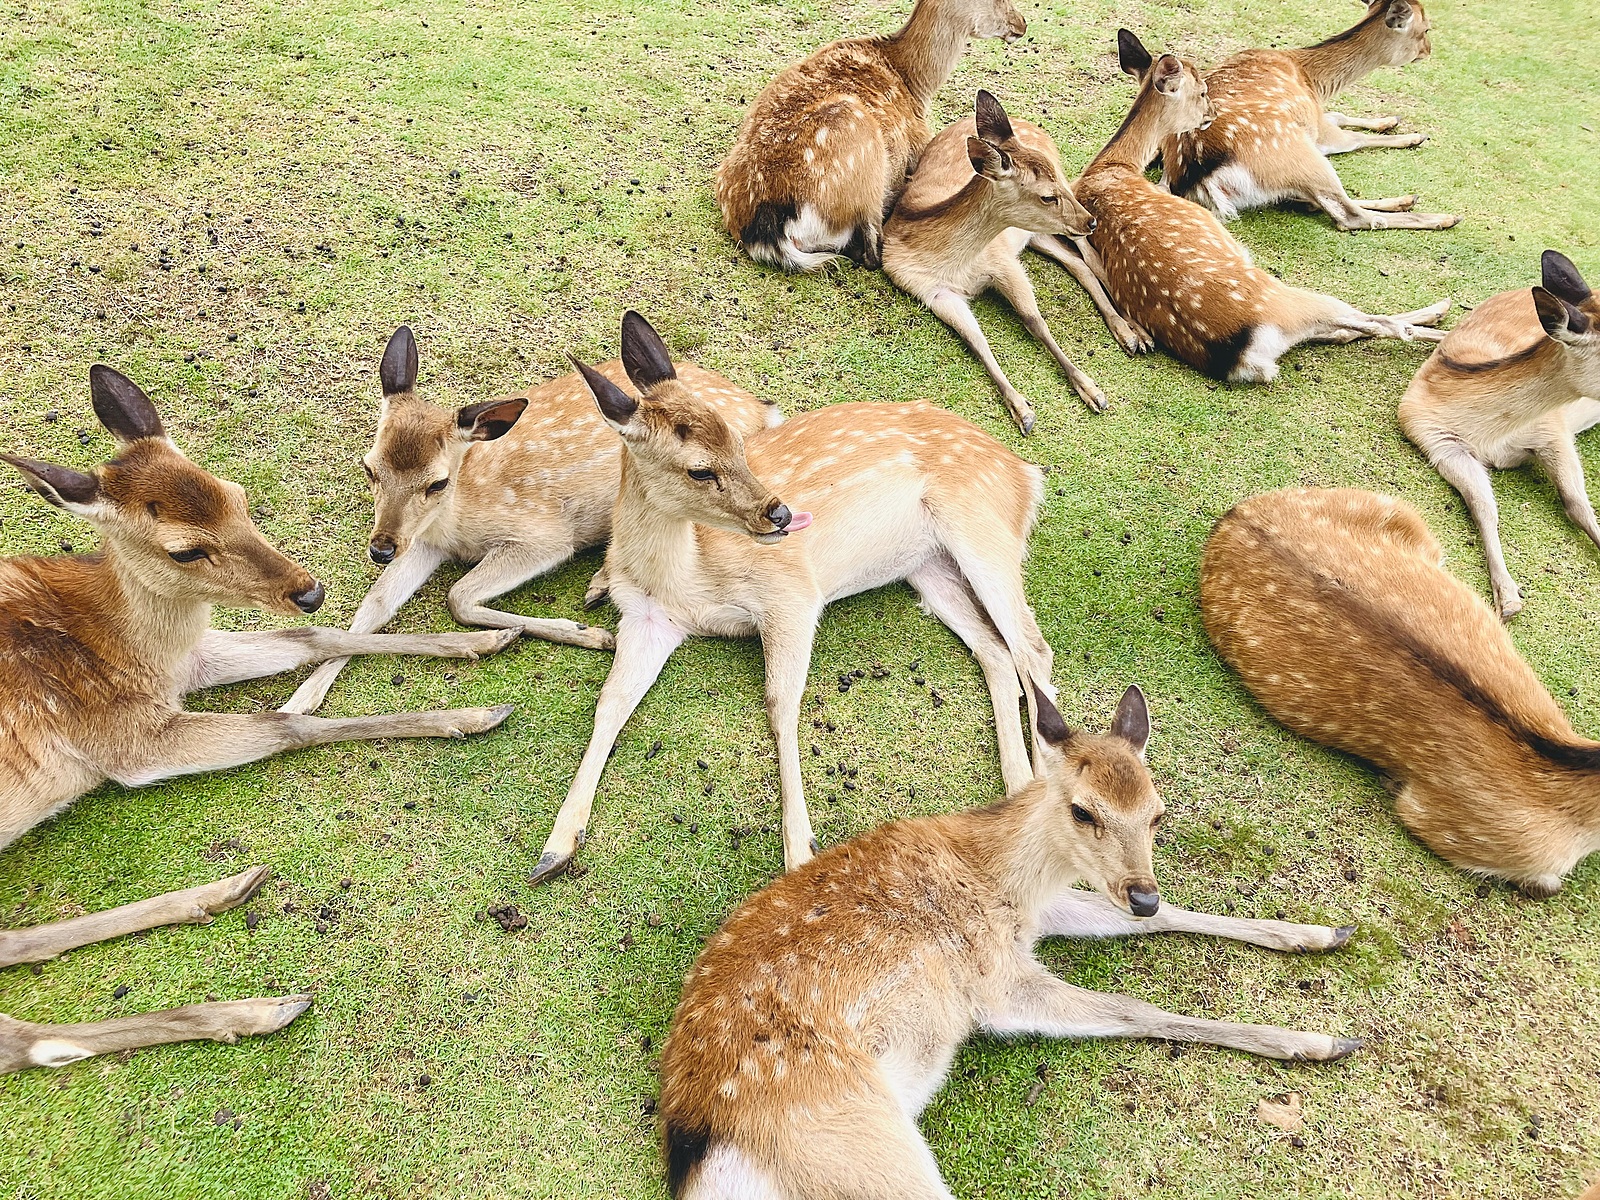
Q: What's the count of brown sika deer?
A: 10